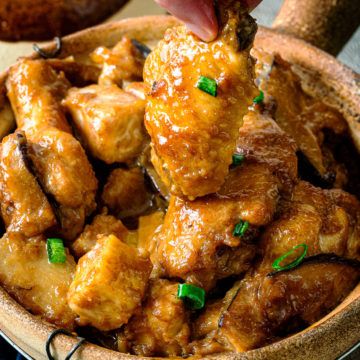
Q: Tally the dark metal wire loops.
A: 2